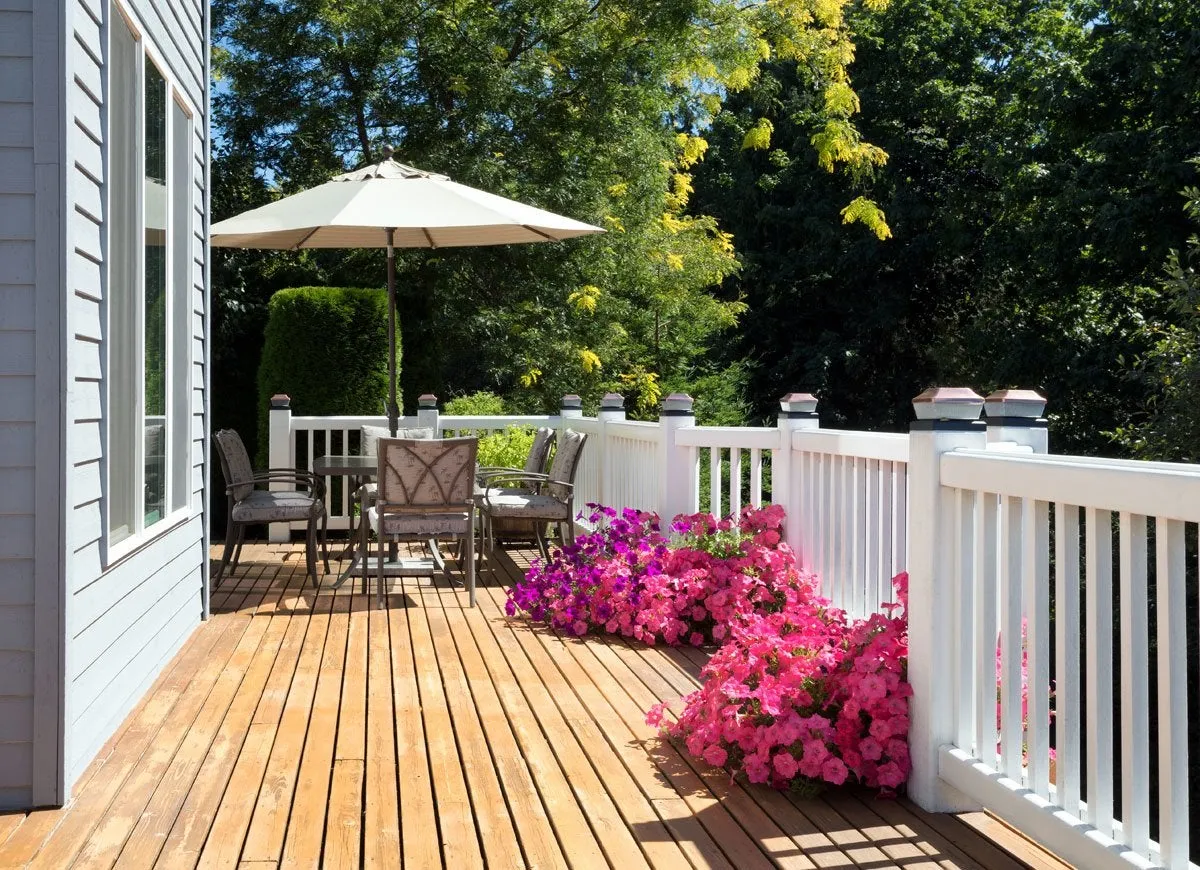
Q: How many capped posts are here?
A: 8